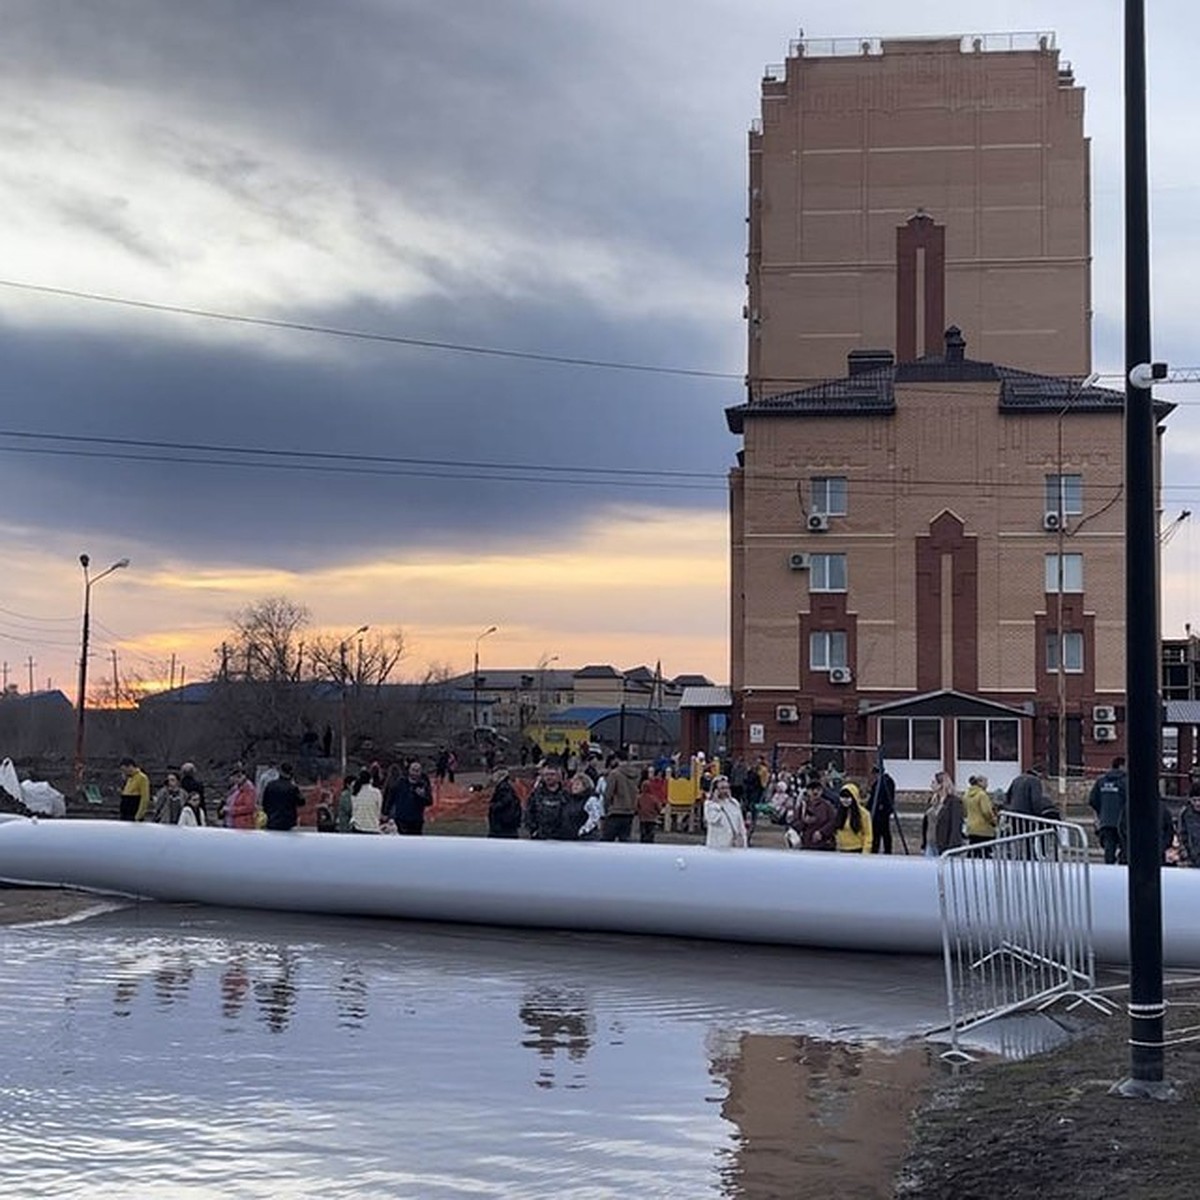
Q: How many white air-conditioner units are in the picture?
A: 7